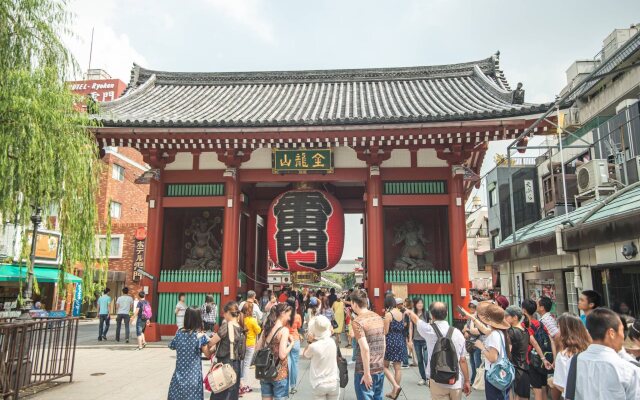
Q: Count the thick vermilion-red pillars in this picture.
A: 4